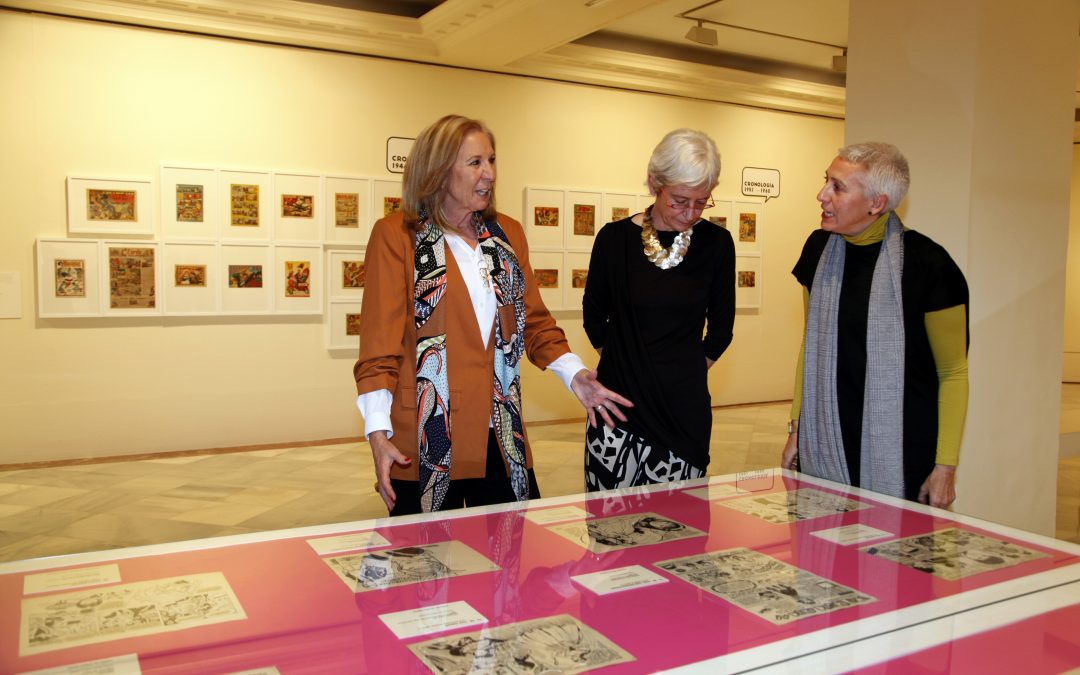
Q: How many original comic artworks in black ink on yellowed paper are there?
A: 7